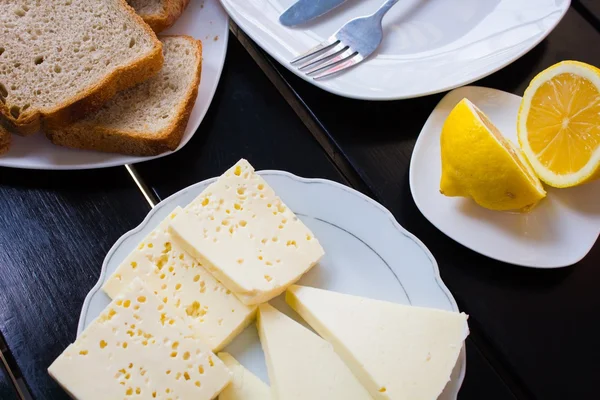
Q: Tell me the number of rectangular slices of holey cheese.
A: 3